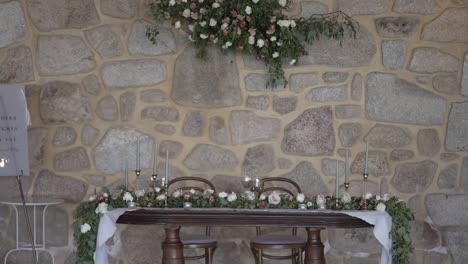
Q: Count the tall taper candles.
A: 7